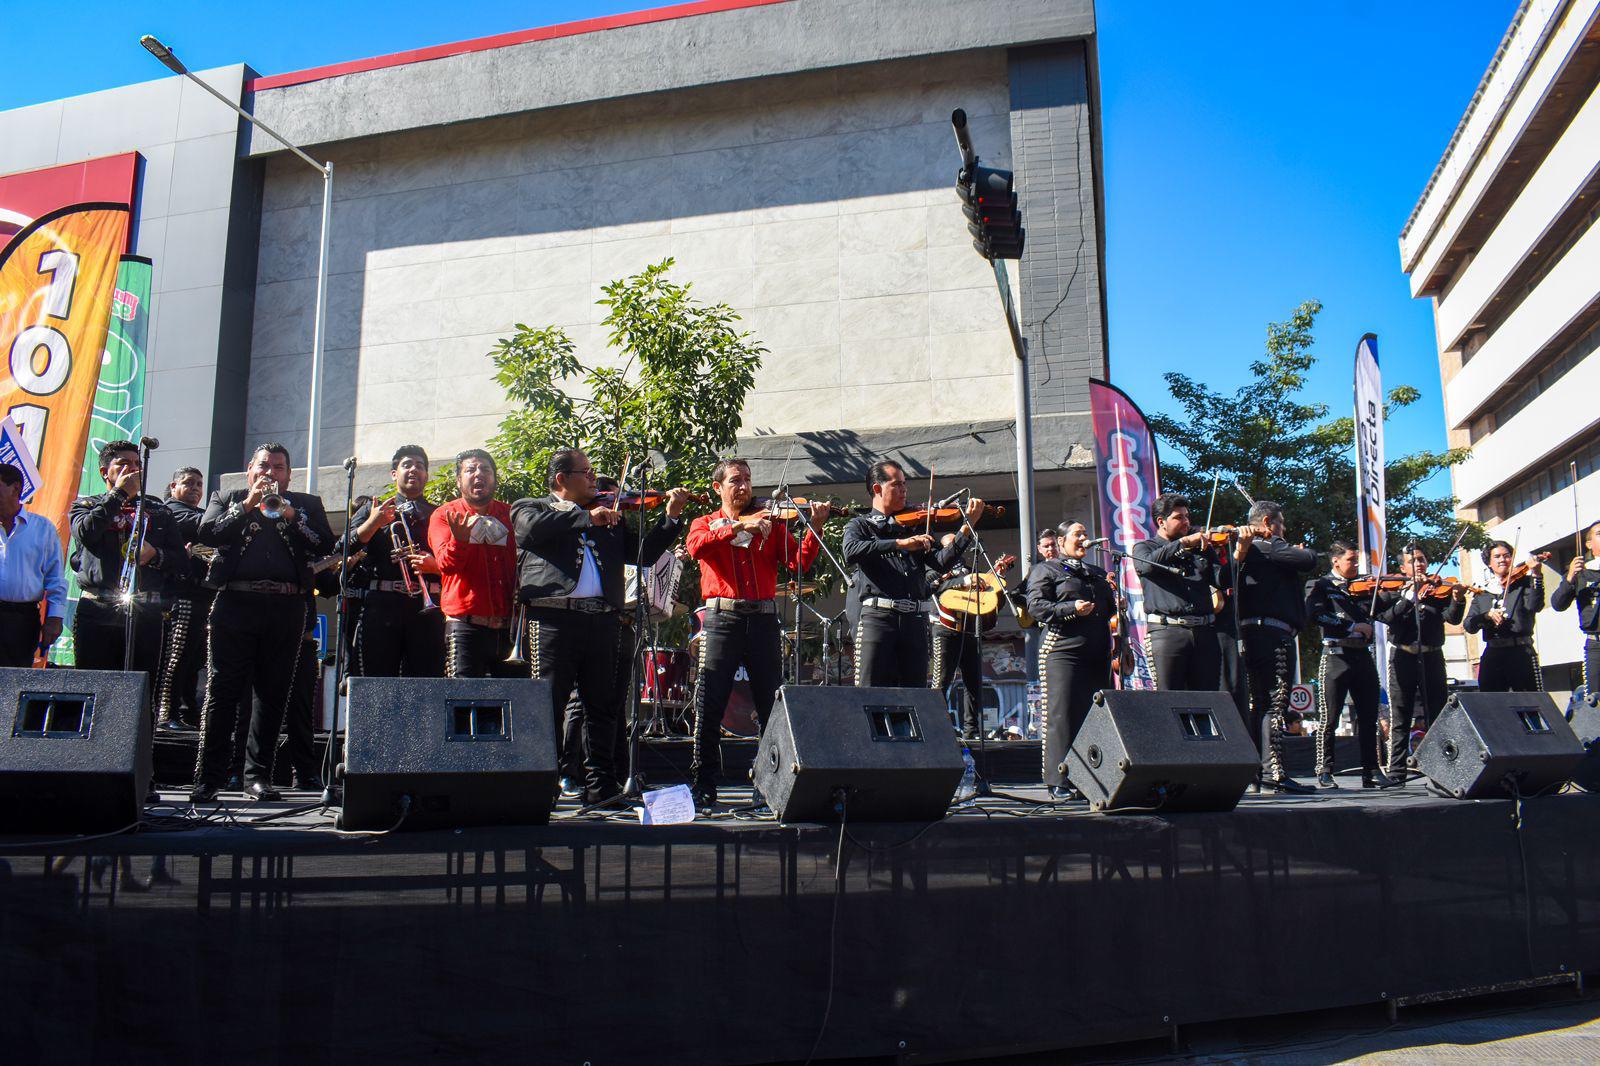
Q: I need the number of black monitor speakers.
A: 6